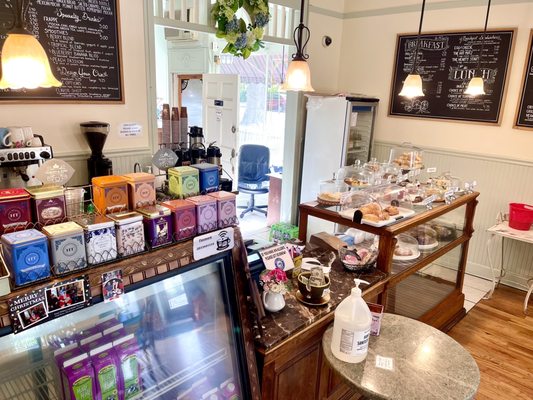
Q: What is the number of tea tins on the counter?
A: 14